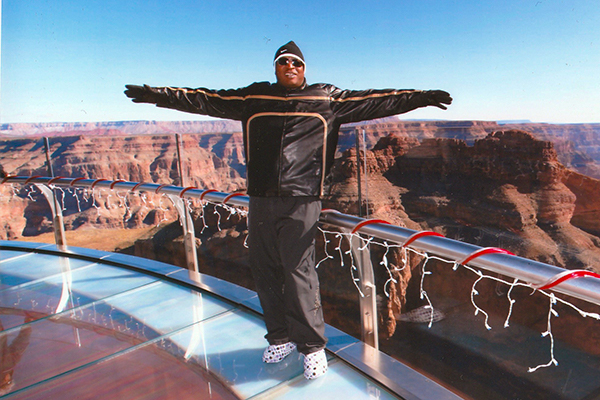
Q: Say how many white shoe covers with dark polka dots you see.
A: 2